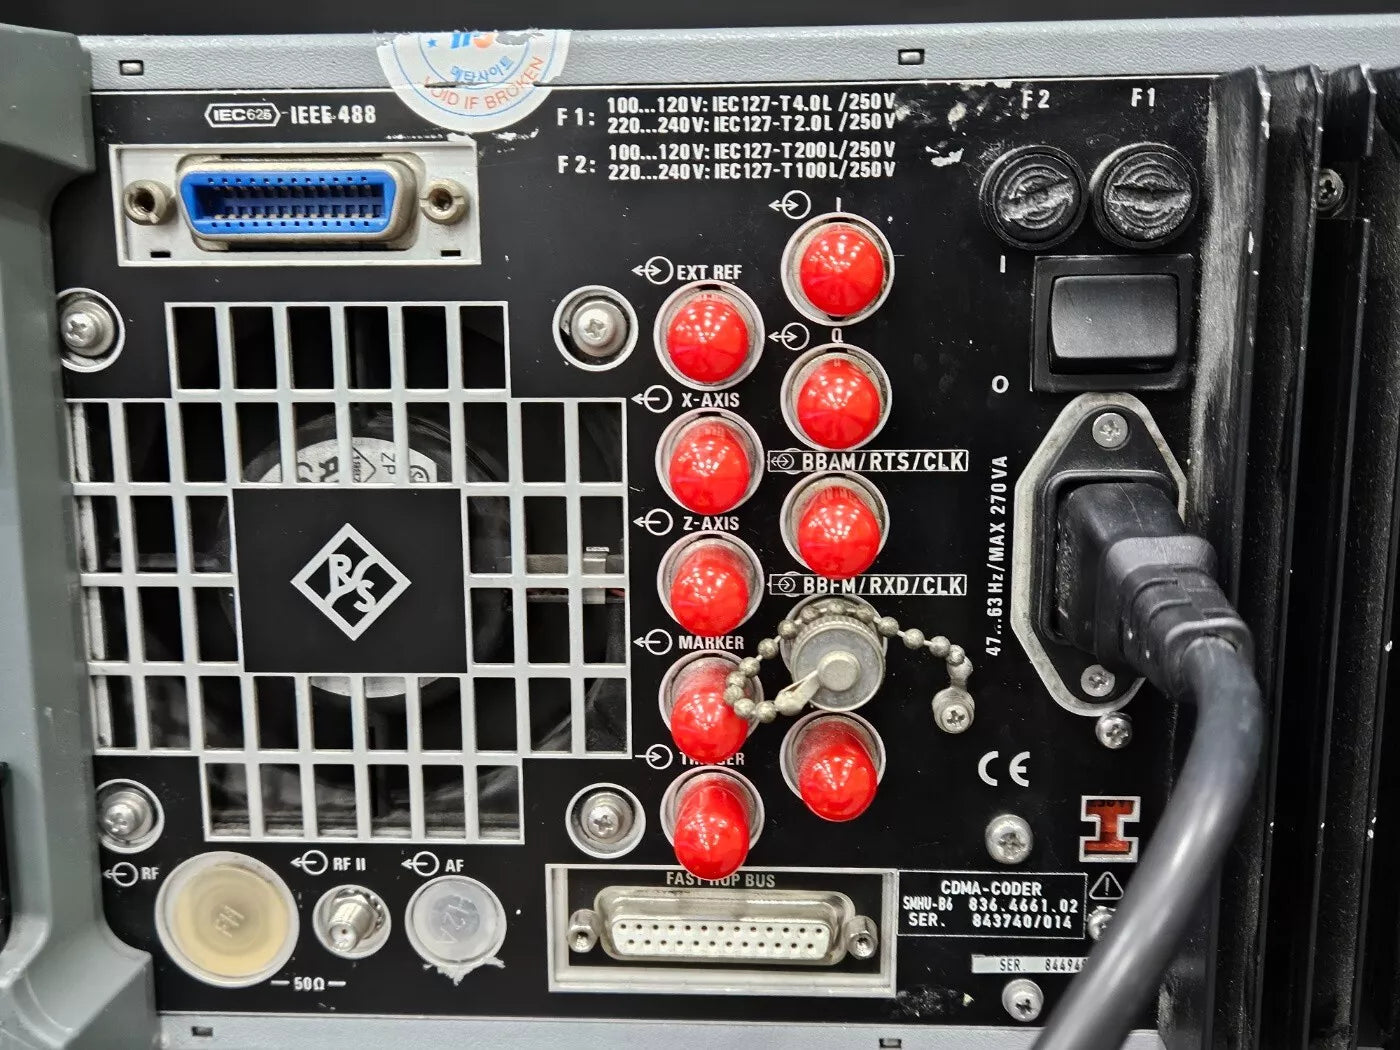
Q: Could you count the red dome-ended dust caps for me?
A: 9